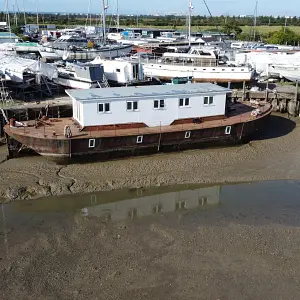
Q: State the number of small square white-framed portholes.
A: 4